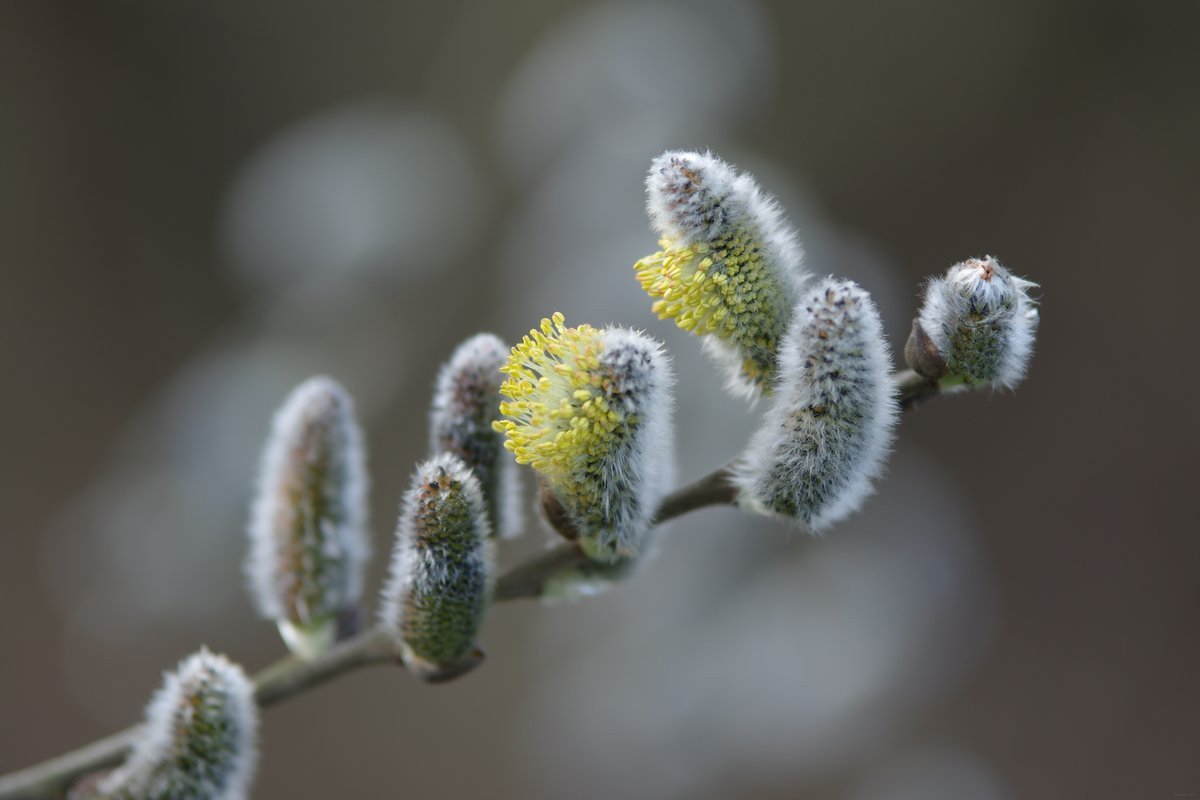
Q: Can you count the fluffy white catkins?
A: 8